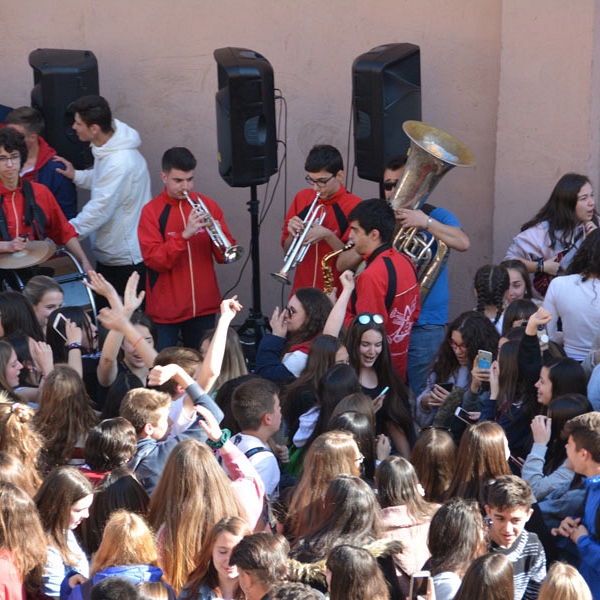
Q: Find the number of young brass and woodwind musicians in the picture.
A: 4